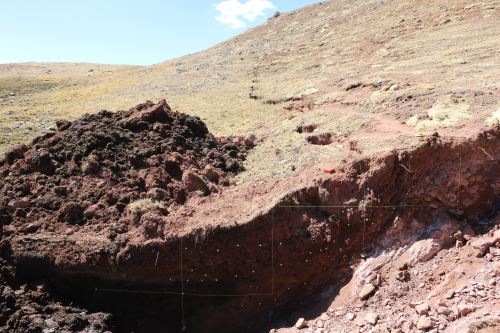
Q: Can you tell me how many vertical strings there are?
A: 4